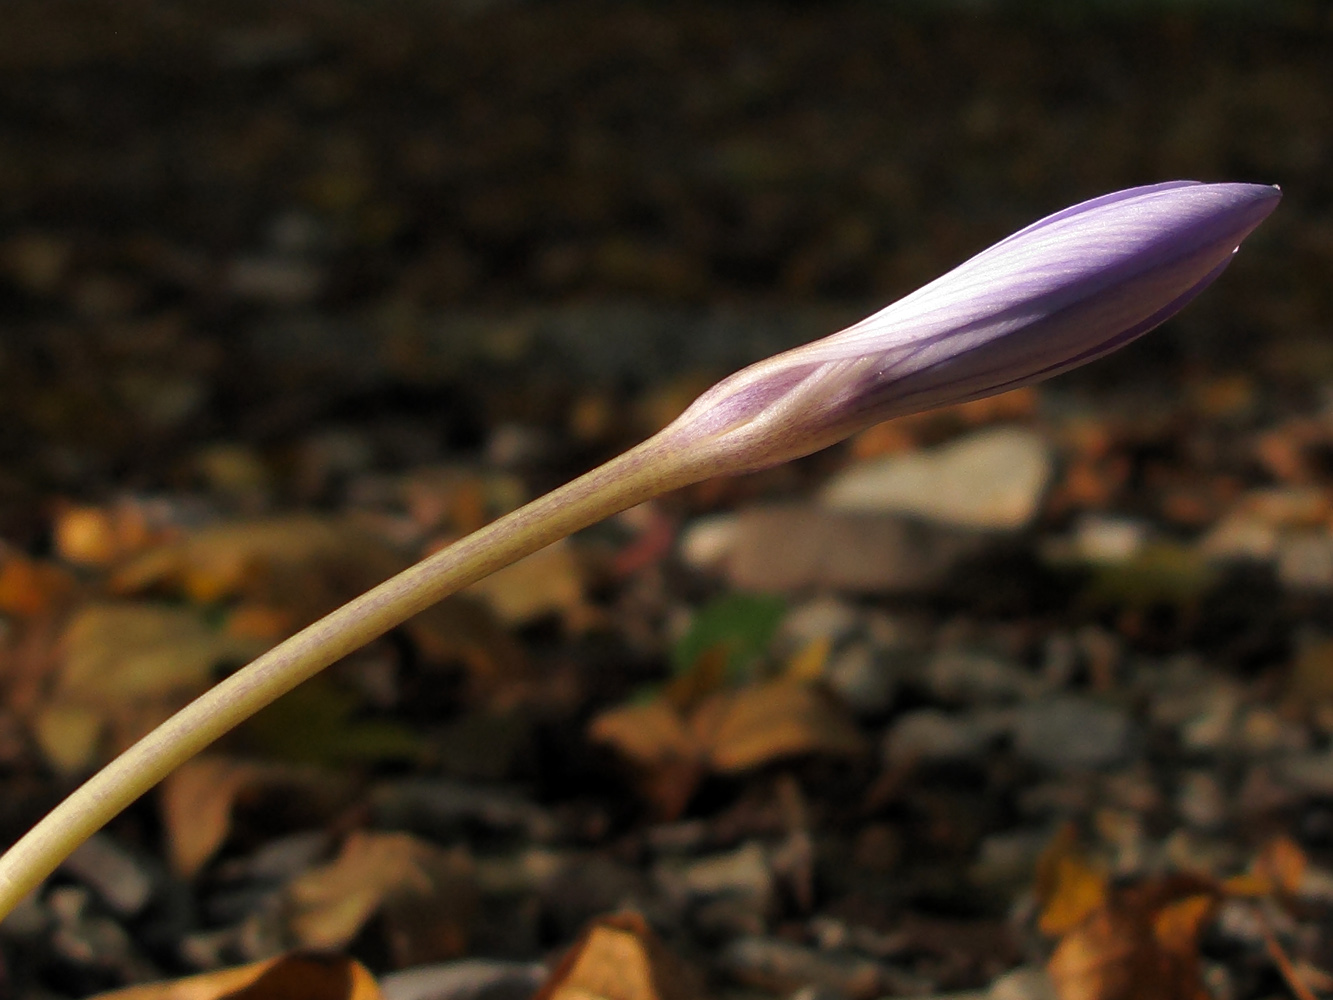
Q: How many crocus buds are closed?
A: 1